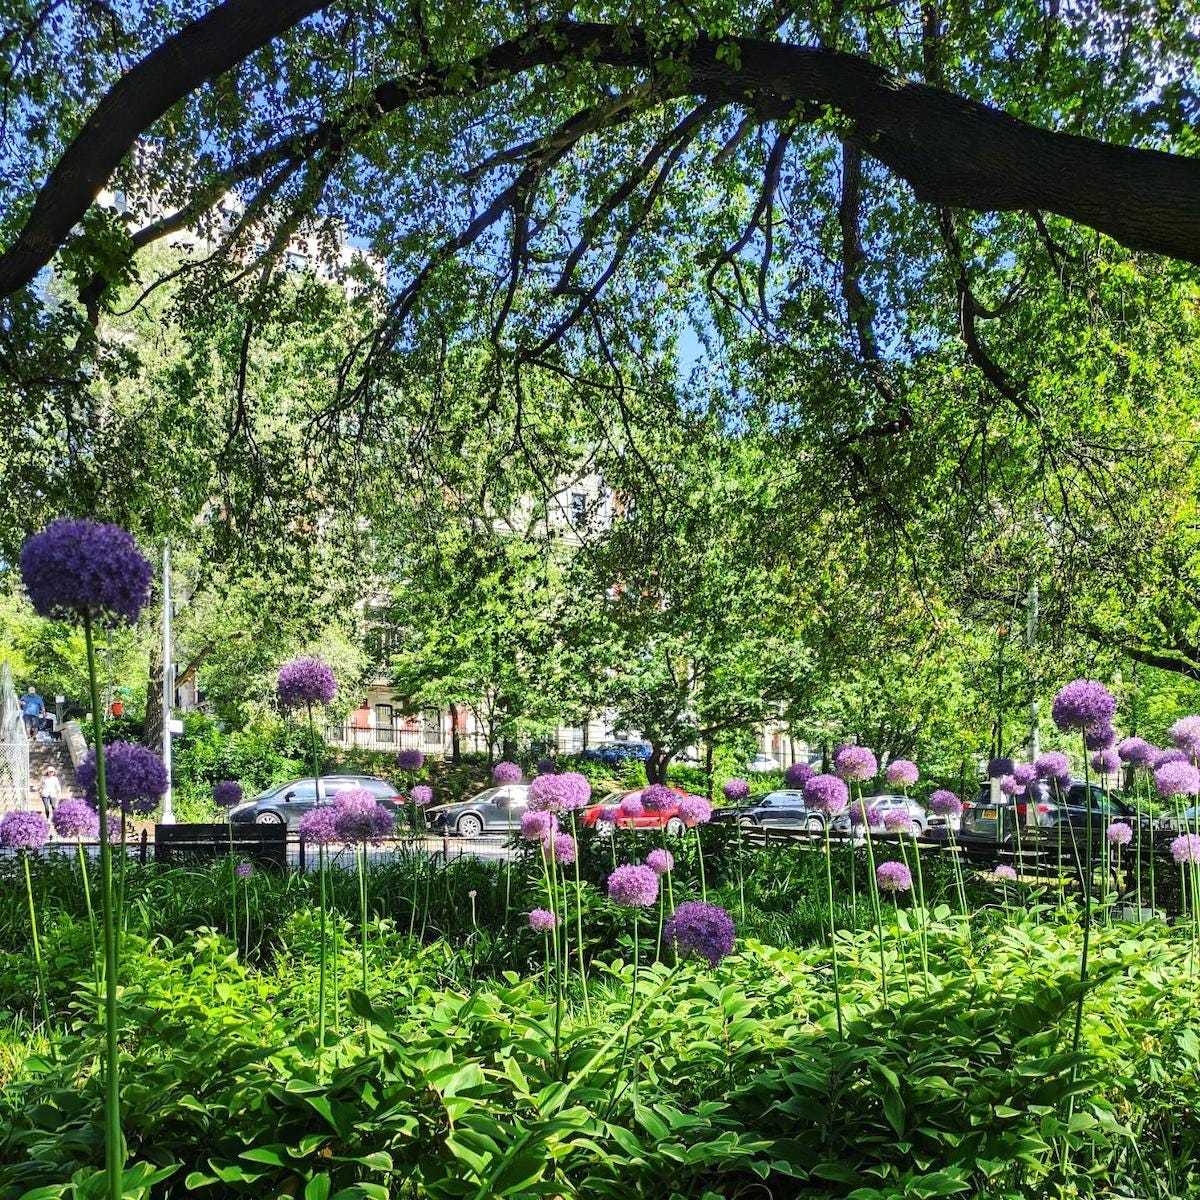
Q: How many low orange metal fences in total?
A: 0